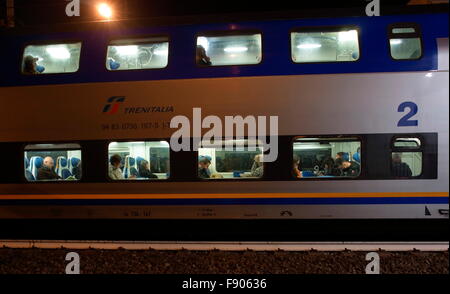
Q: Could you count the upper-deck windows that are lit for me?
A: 5